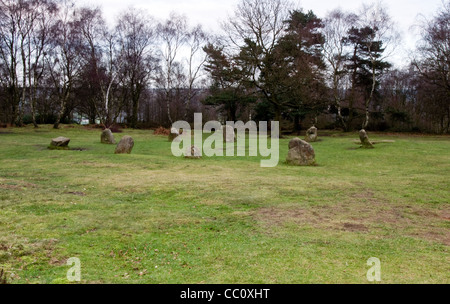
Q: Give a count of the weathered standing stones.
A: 9